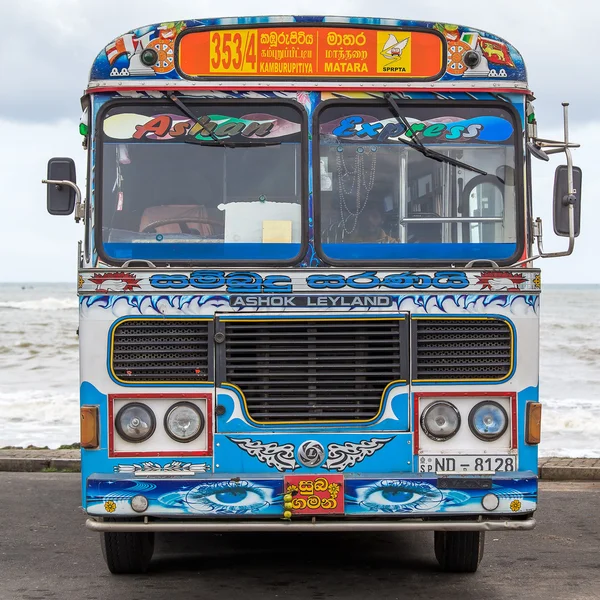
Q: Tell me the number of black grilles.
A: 3